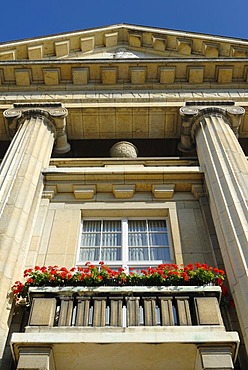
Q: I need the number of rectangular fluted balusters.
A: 8